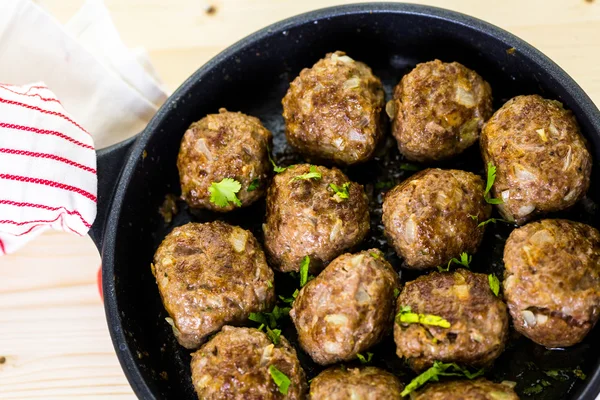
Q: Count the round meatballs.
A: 13